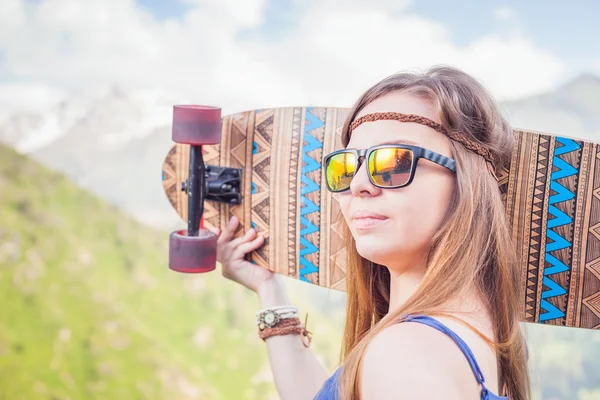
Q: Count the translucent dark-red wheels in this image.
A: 2